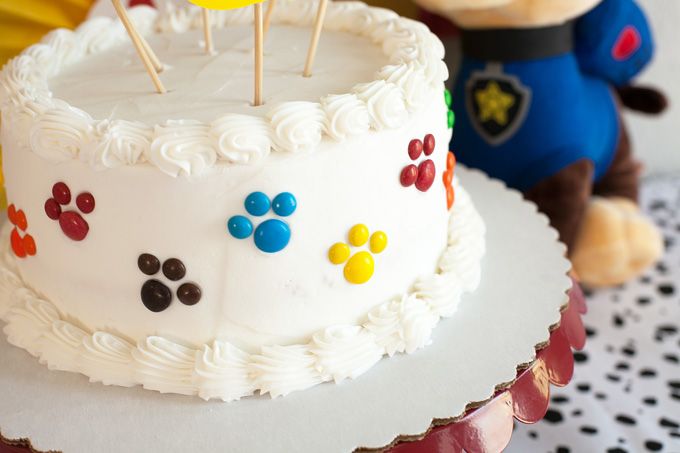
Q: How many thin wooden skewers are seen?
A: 6